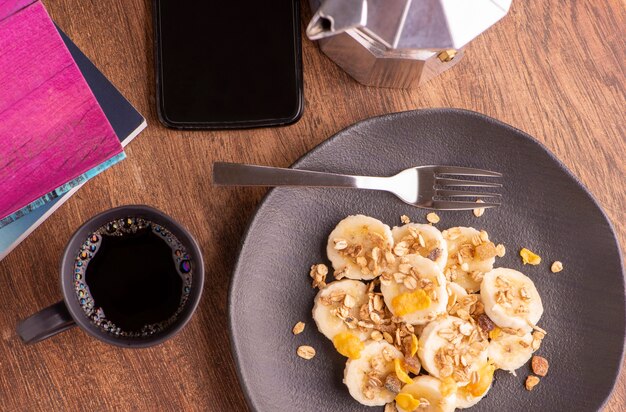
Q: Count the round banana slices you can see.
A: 12